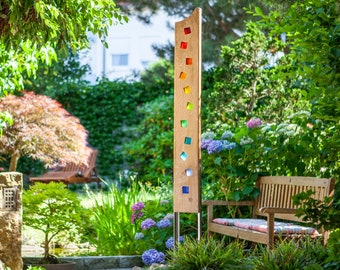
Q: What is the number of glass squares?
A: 11